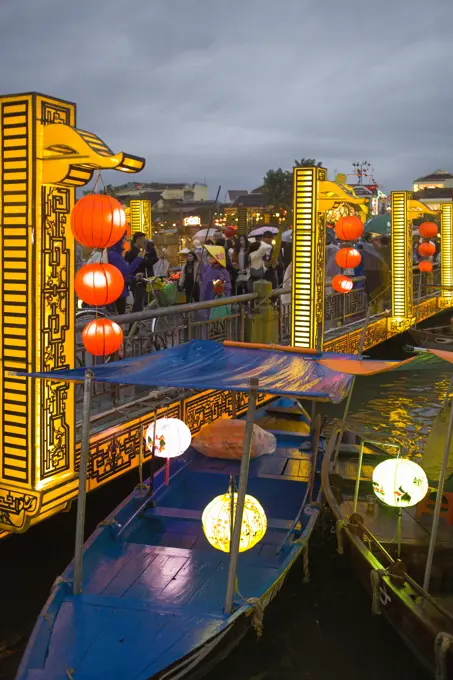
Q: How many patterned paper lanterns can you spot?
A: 3